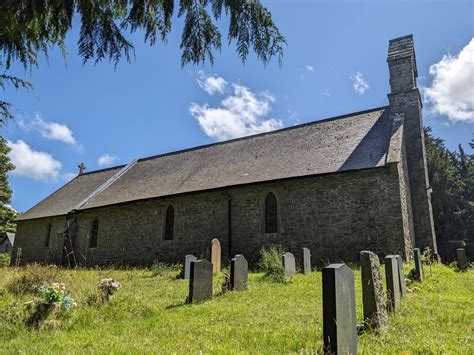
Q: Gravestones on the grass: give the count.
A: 12